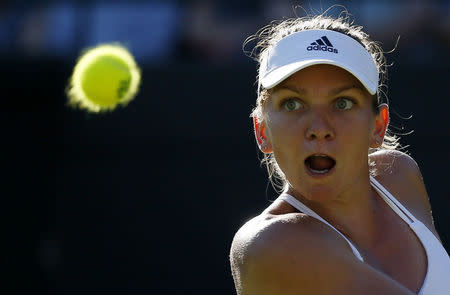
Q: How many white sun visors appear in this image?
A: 1